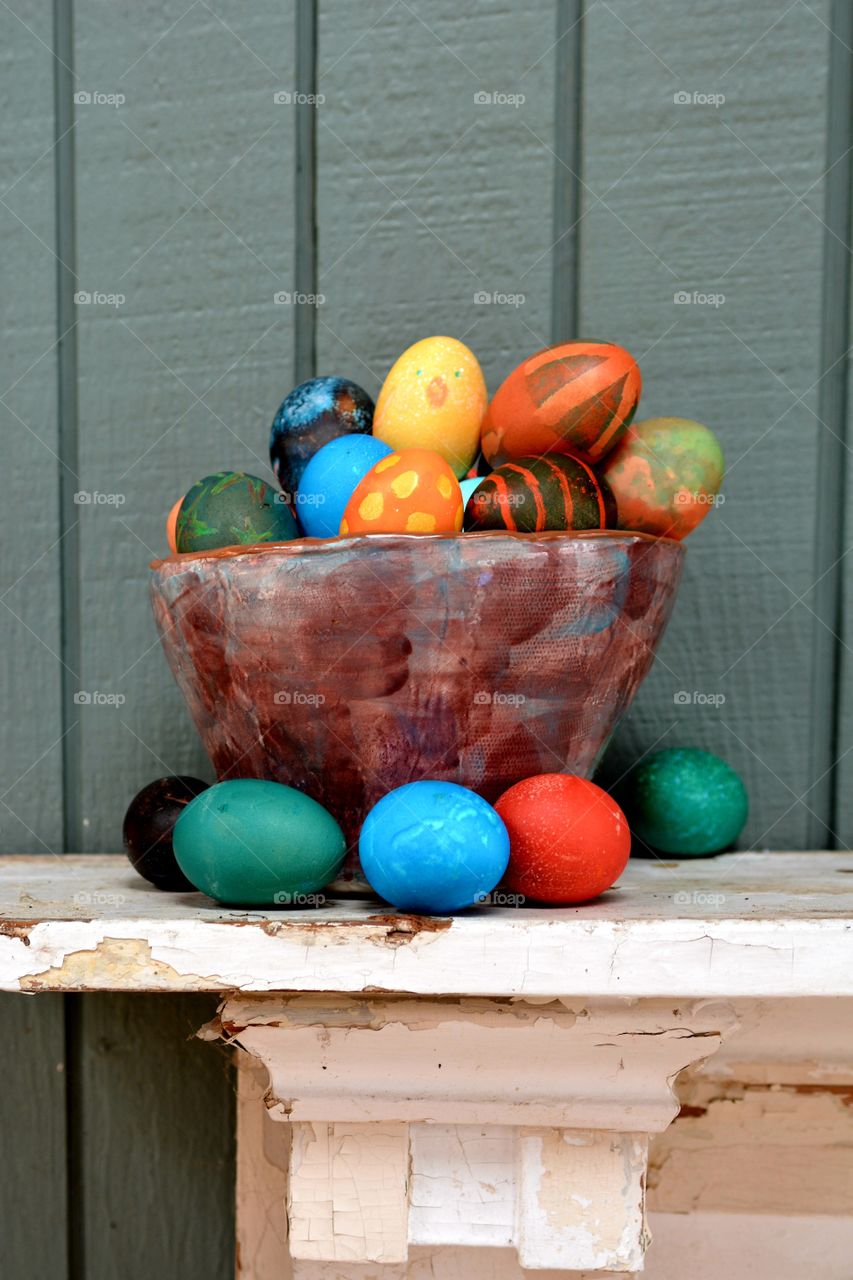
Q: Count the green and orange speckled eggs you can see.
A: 1